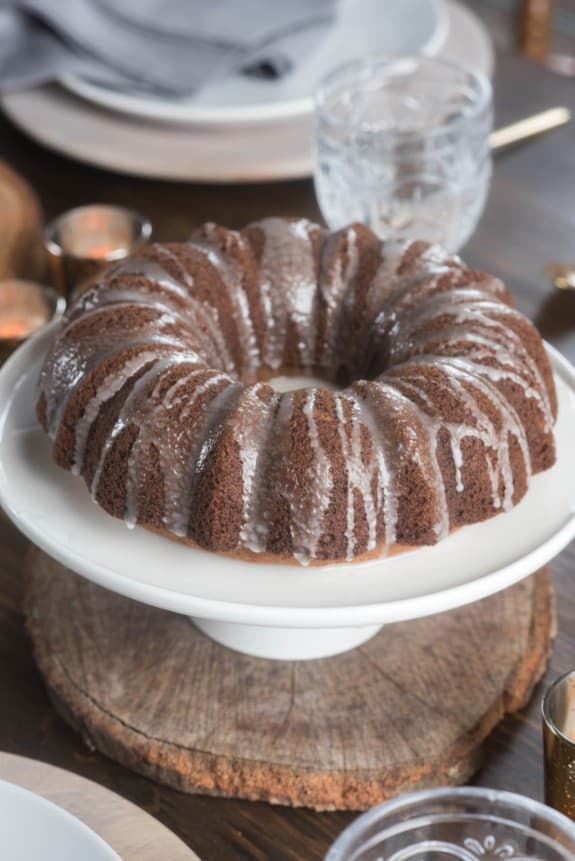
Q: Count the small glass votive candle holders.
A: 3